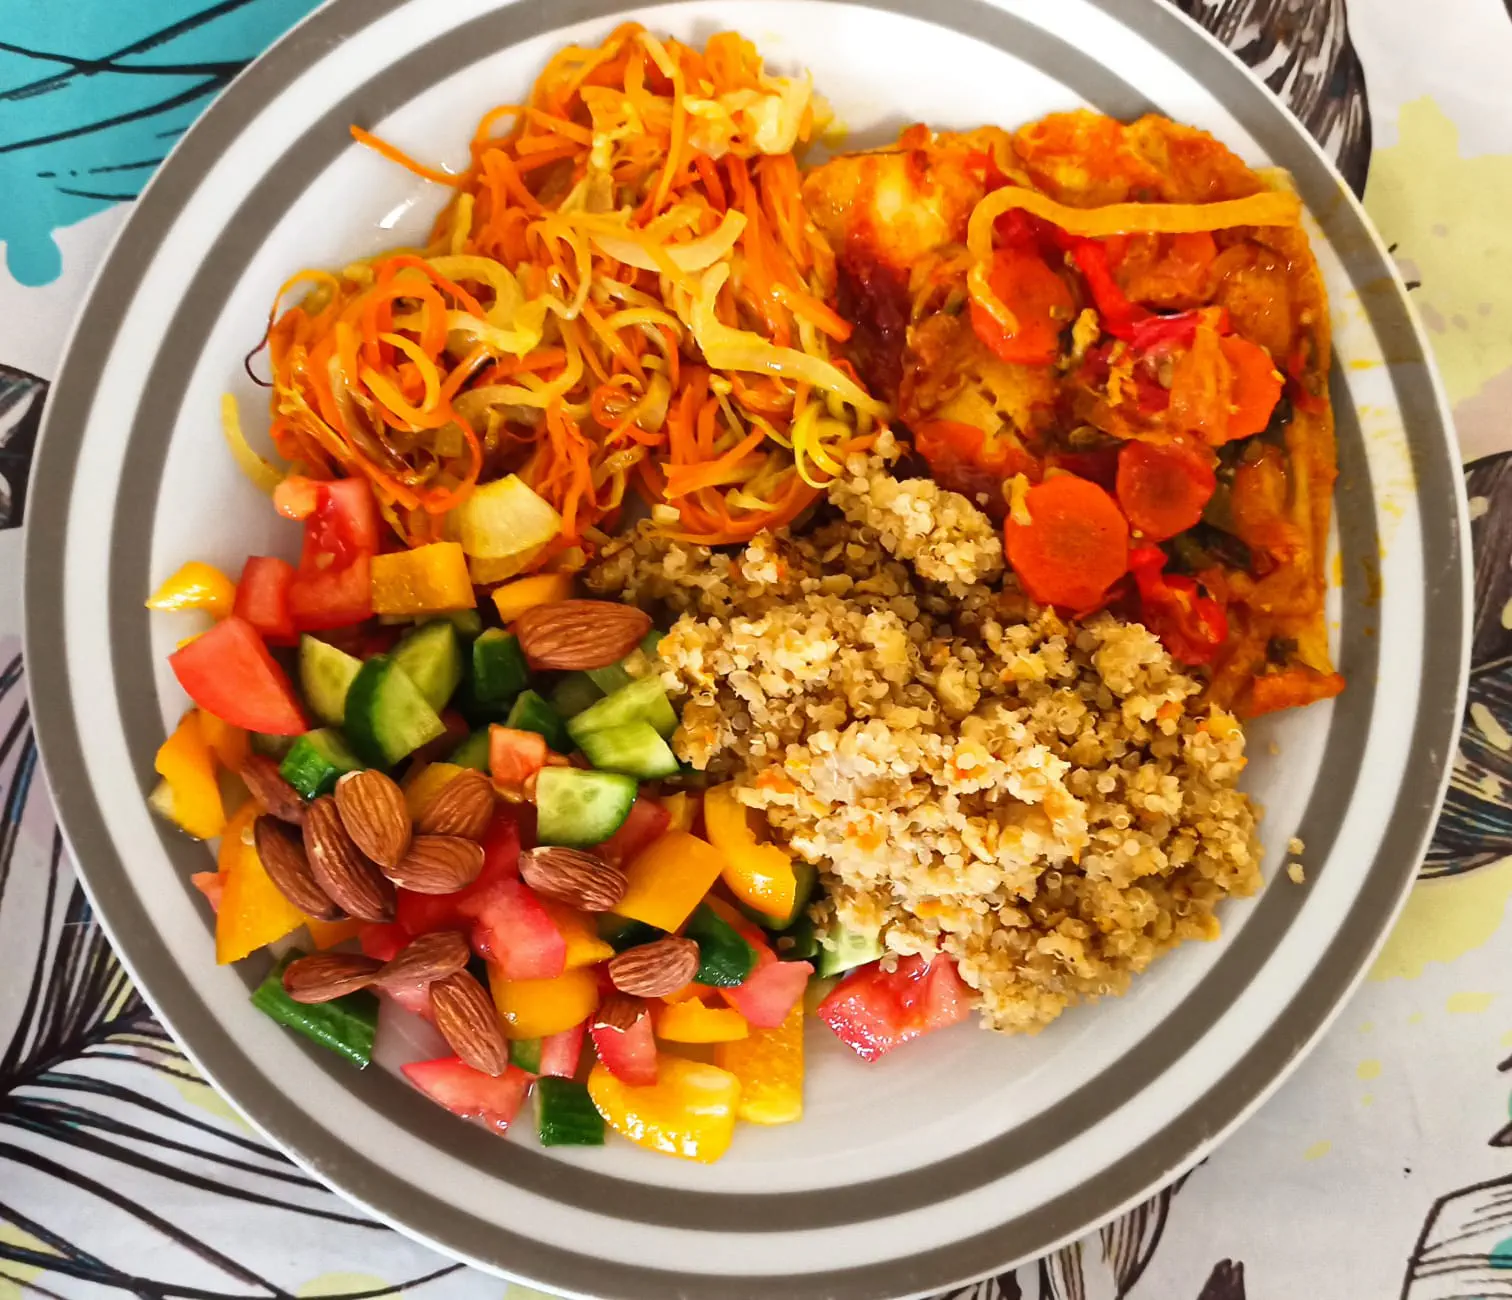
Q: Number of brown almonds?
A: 13